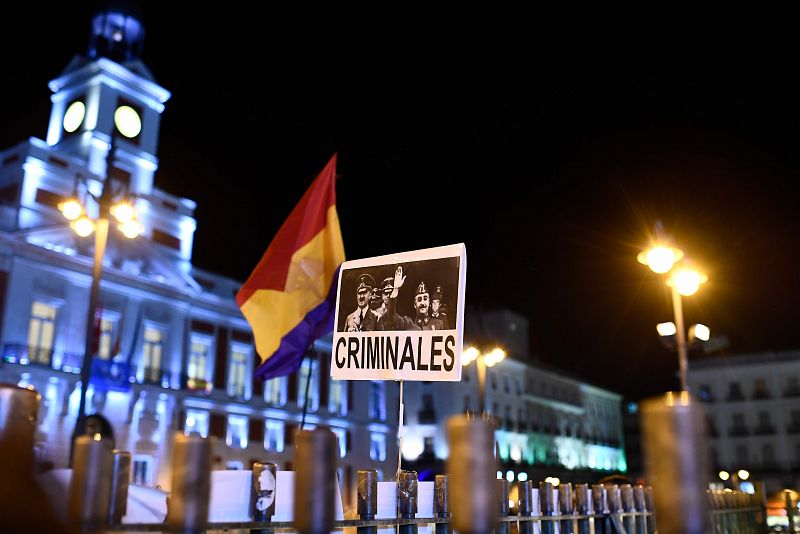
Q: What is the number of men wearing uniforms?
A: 5